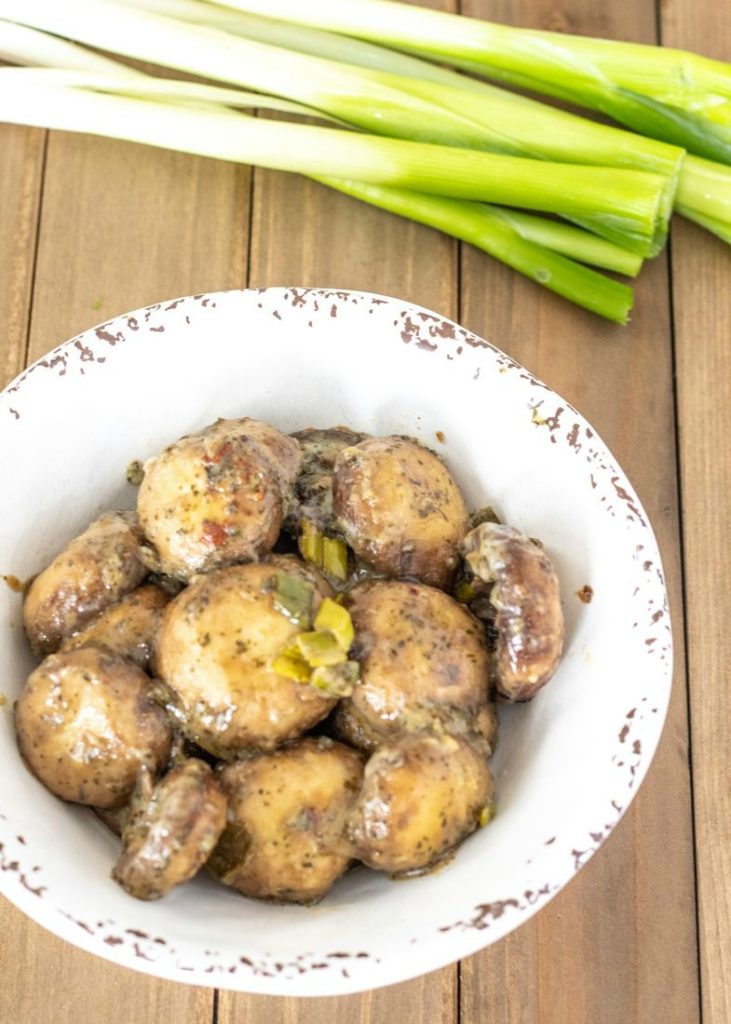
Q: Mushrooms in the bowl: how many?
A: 12